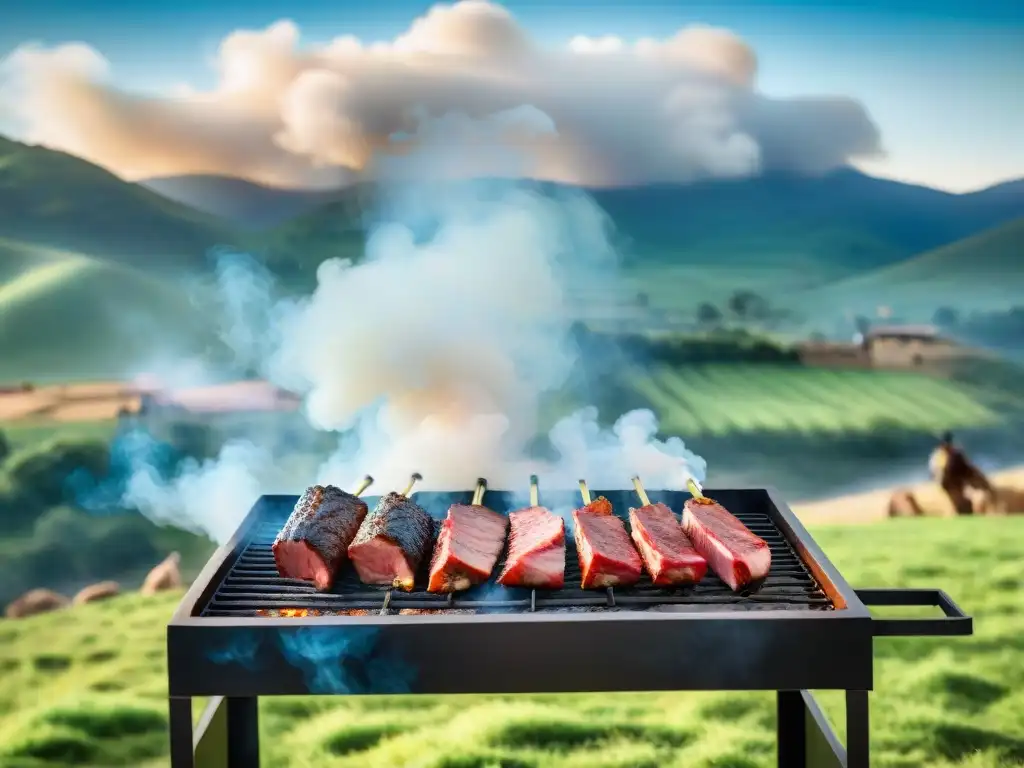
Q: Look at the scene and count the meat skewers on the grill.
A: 7